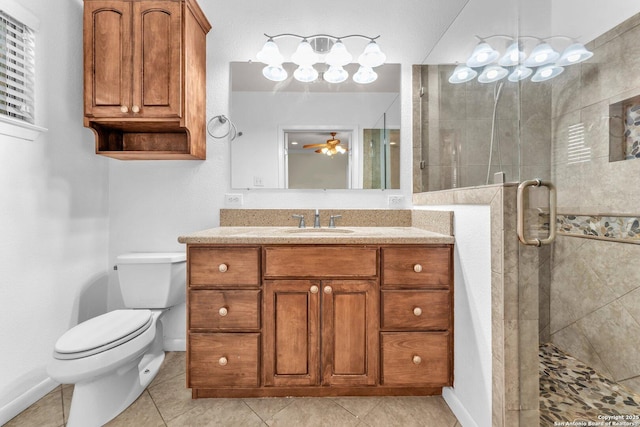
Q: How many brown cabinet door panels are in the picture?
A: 4